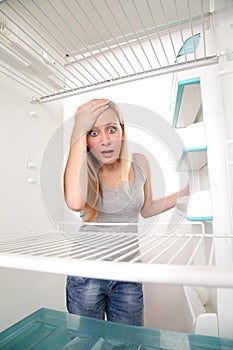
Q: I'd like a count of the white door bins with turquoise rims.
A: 3